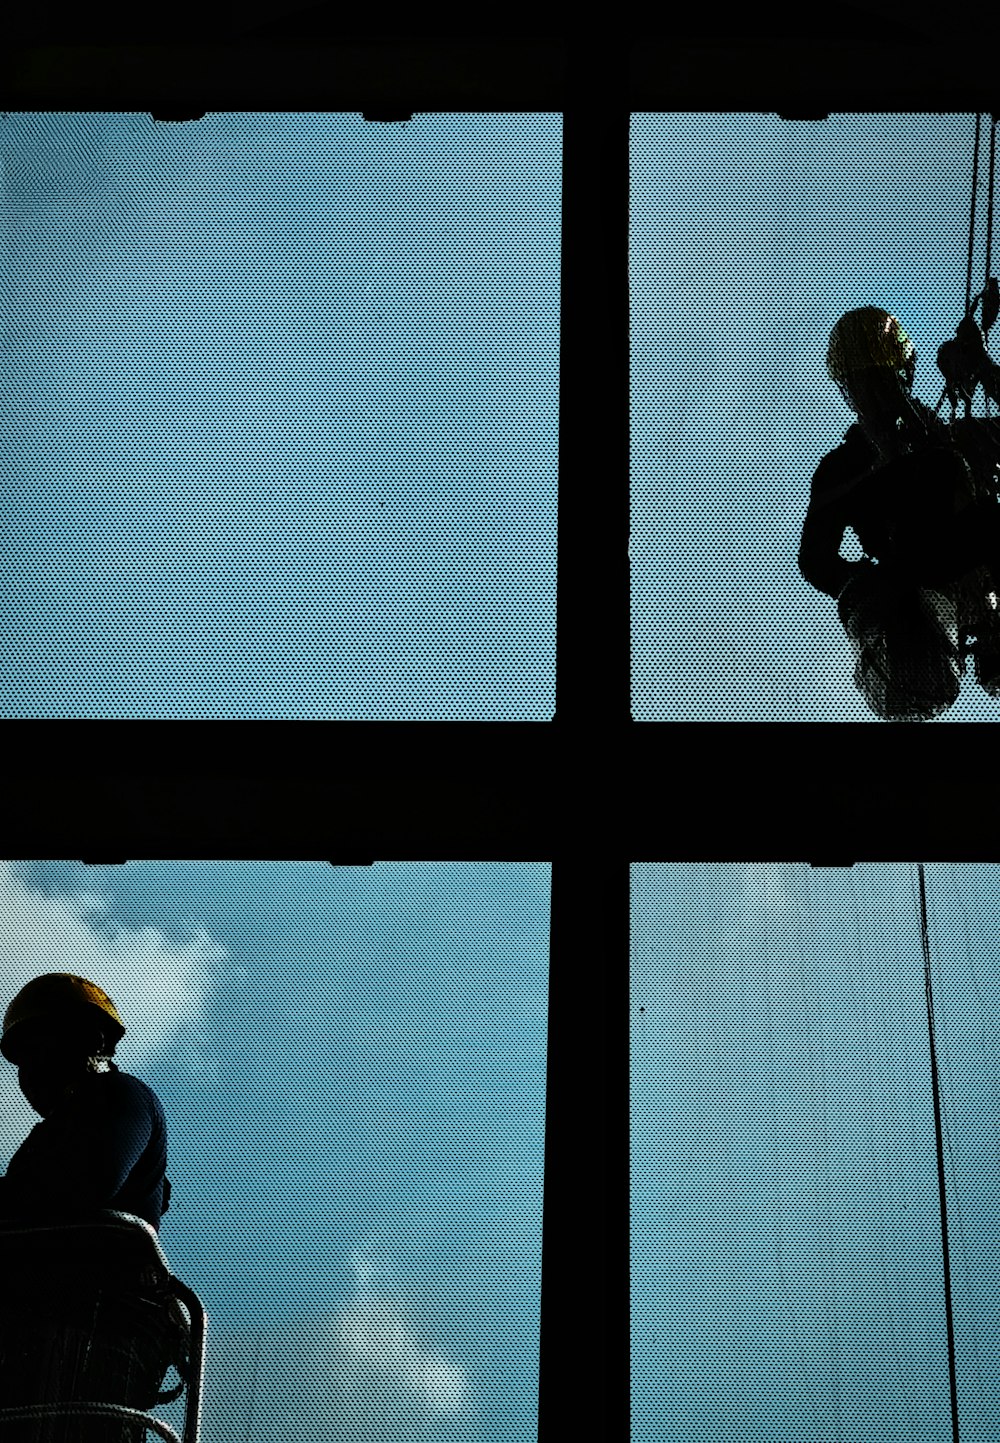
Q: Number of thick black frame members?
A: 3